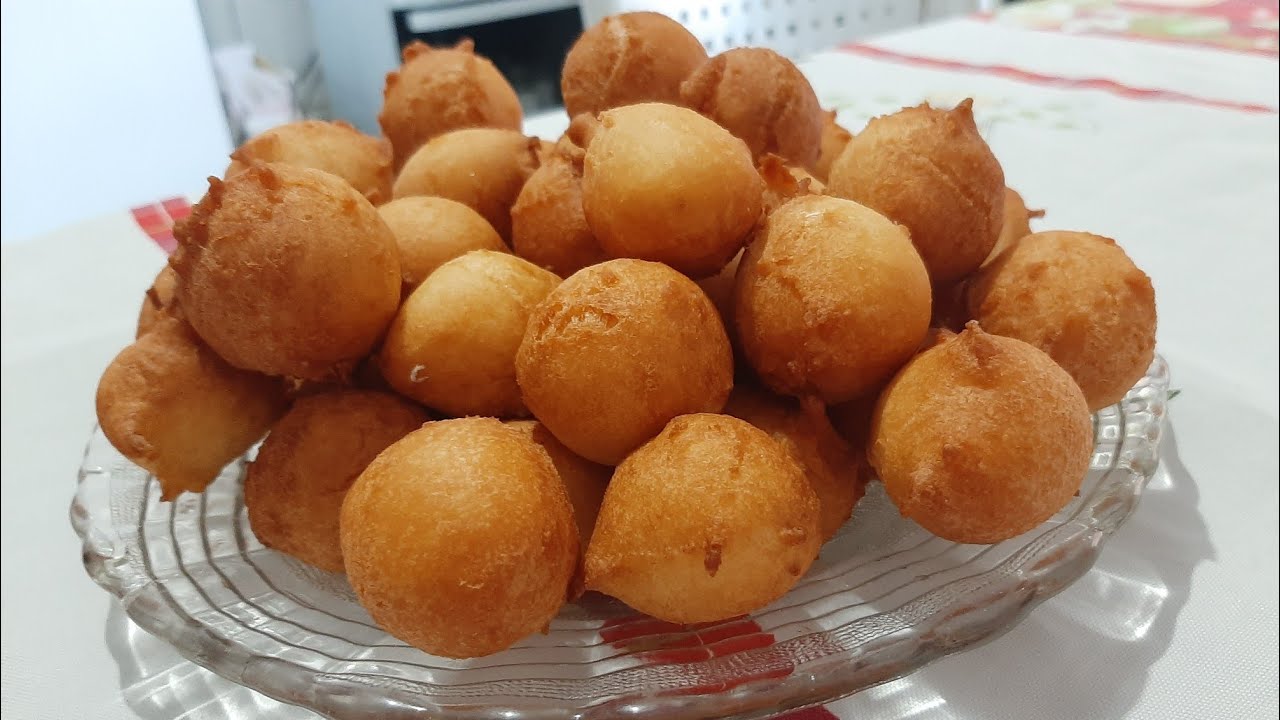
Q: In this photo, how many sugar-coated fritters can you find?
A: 0